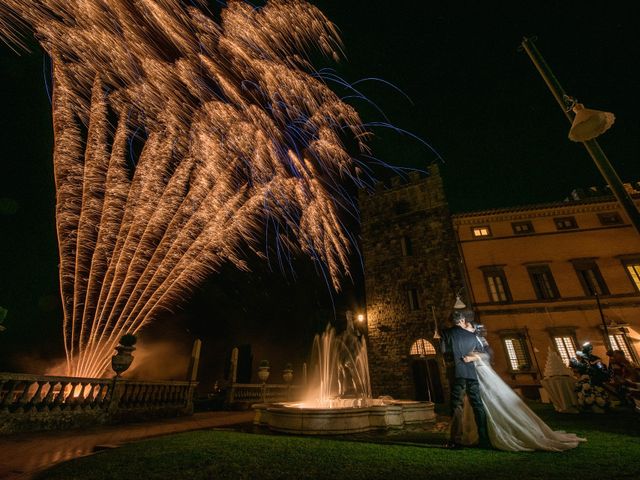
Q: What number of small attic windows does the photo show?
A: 4